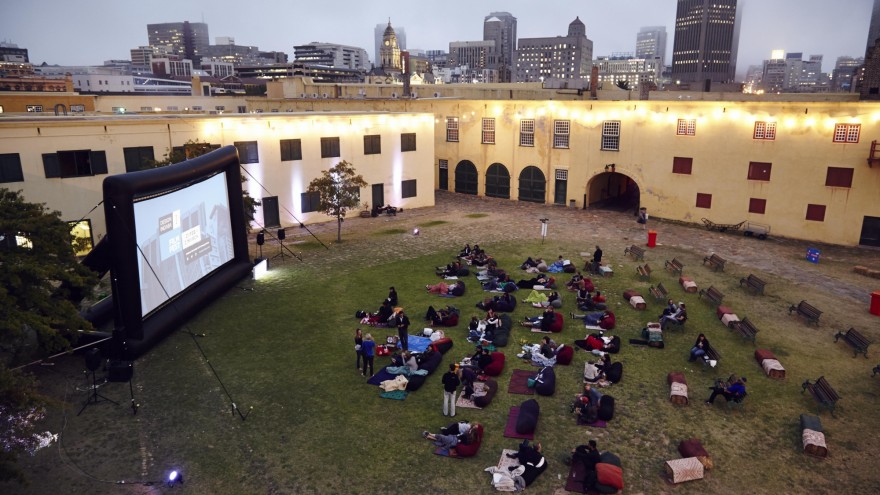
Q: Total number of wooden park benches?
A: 15